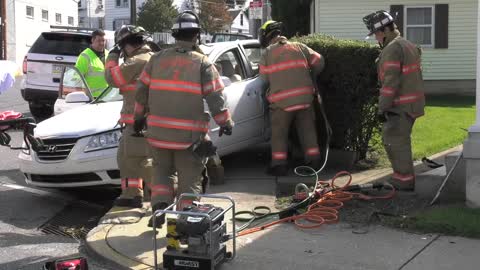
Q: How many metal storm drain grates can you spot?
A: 1